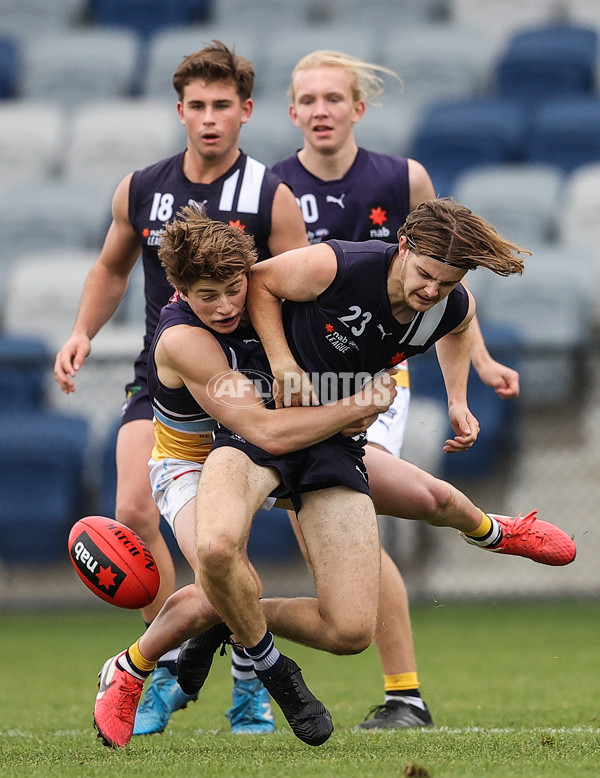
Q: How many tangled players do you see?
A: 2